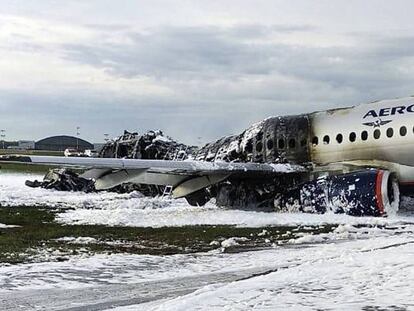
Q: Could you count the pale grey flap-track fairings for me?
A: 2